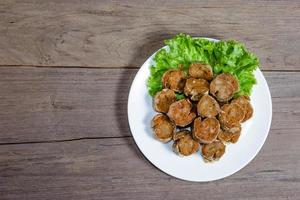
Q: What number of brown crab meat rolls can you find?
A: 14